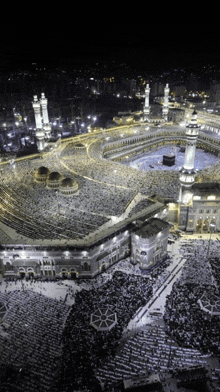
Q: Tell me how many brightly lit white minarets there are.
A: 5